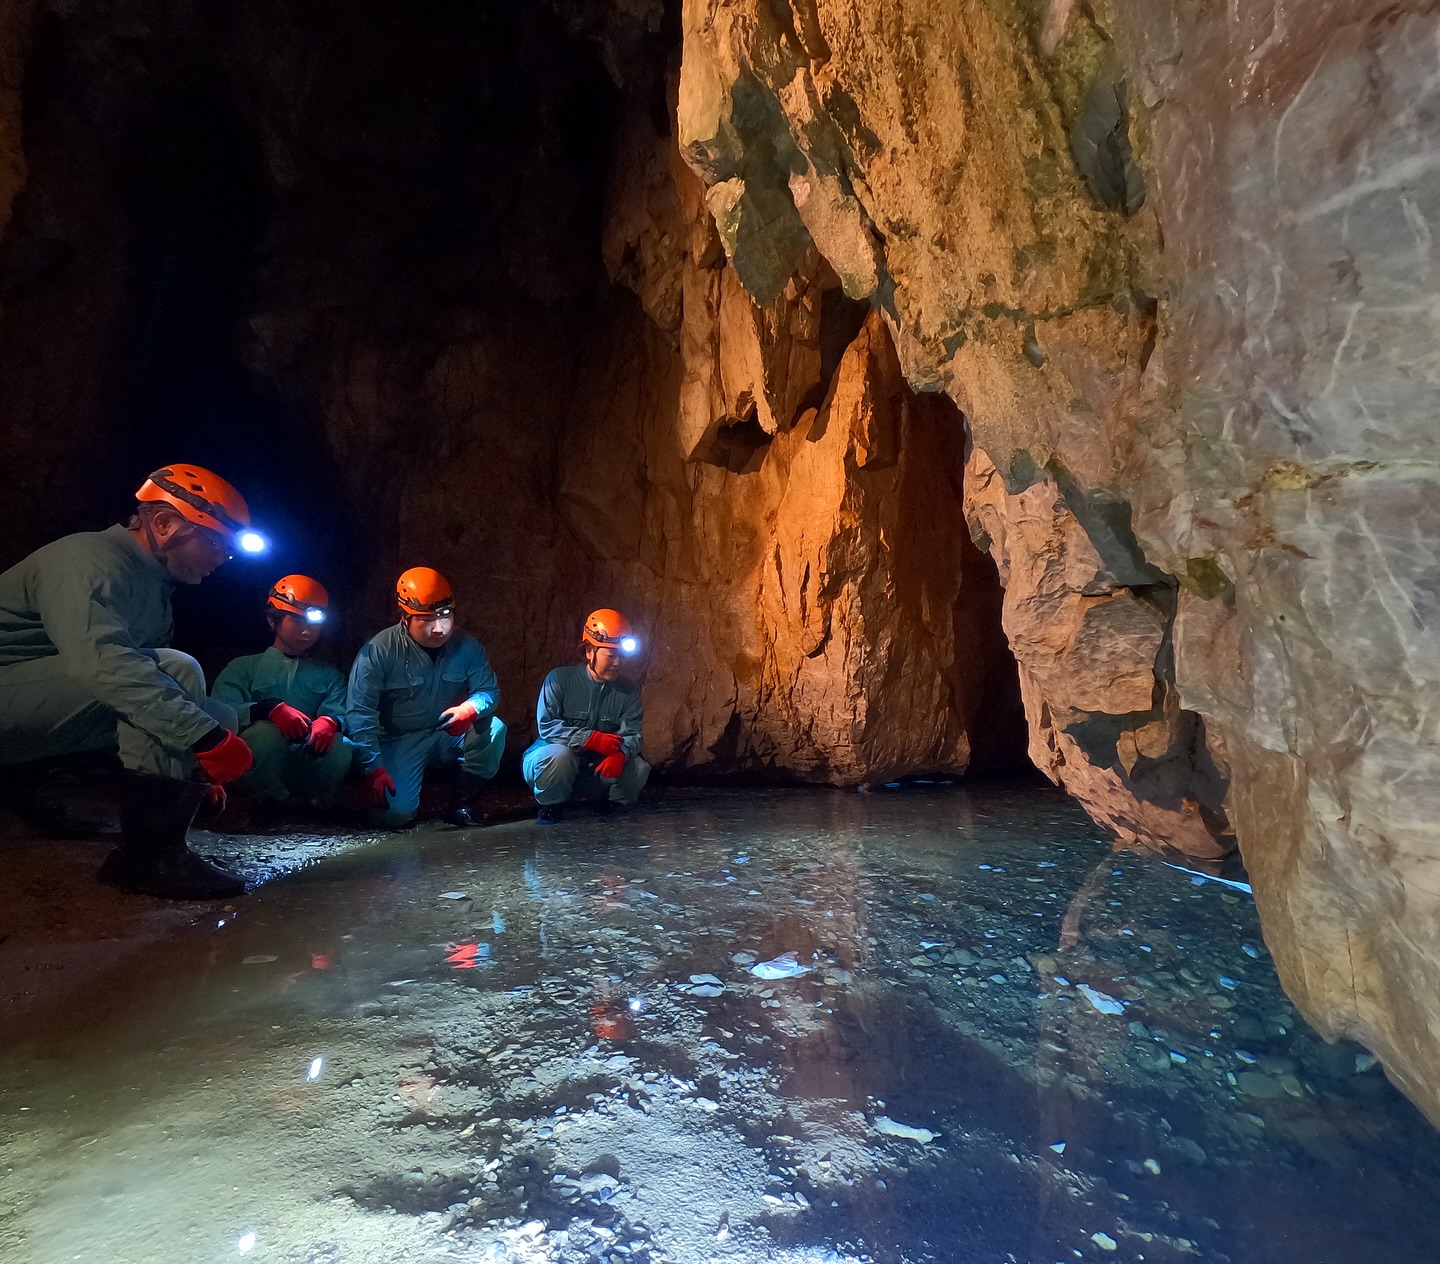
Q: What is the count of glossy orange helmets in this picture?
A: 4